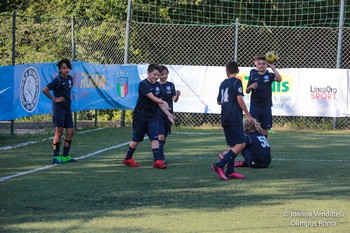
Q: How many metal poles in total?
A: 5